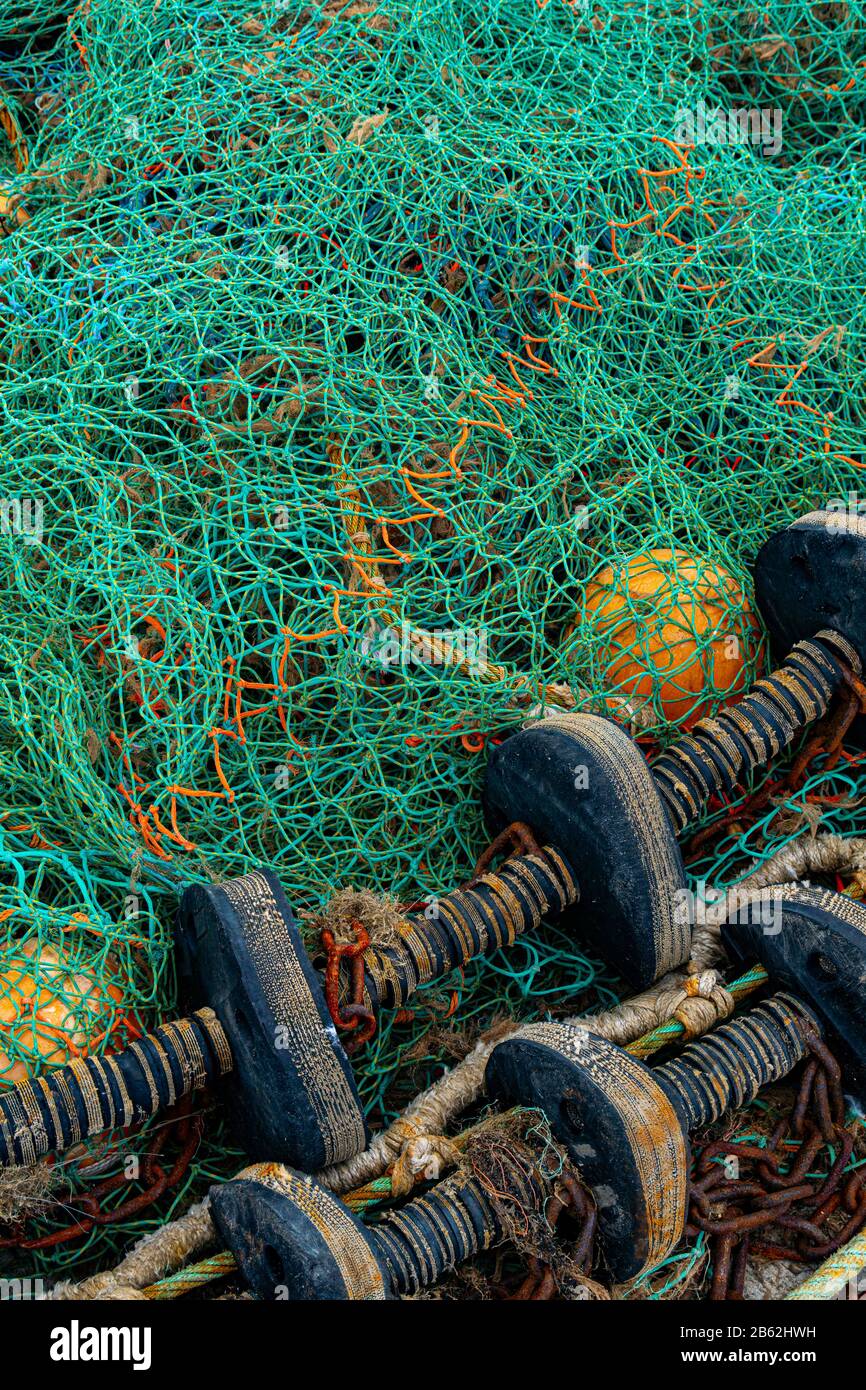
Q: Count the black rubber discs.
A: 6